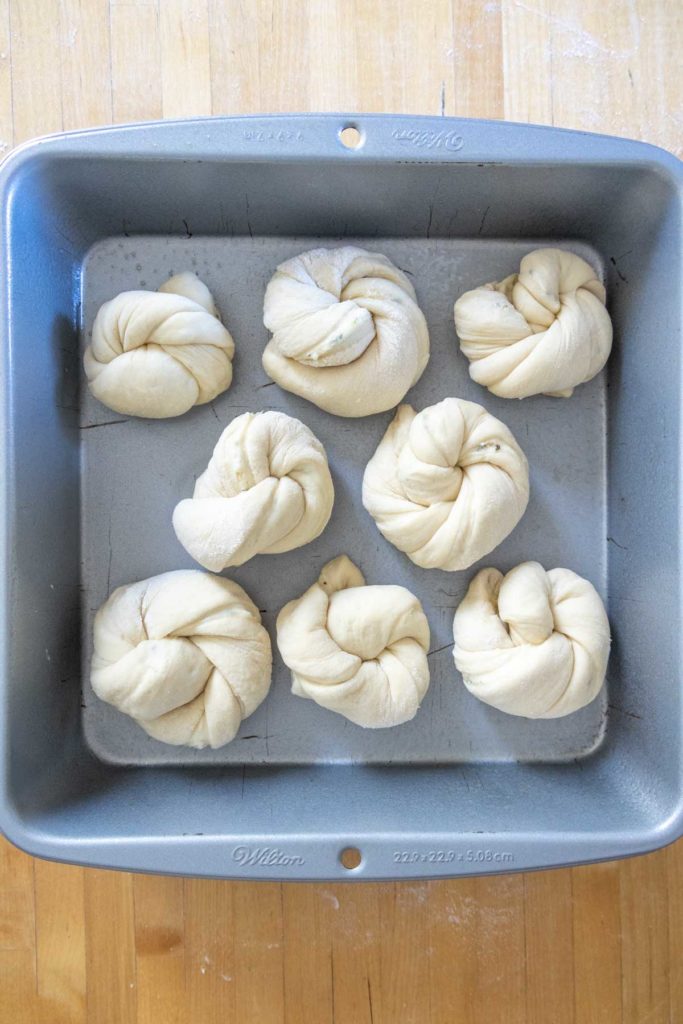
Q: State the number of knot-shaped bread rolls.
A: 8